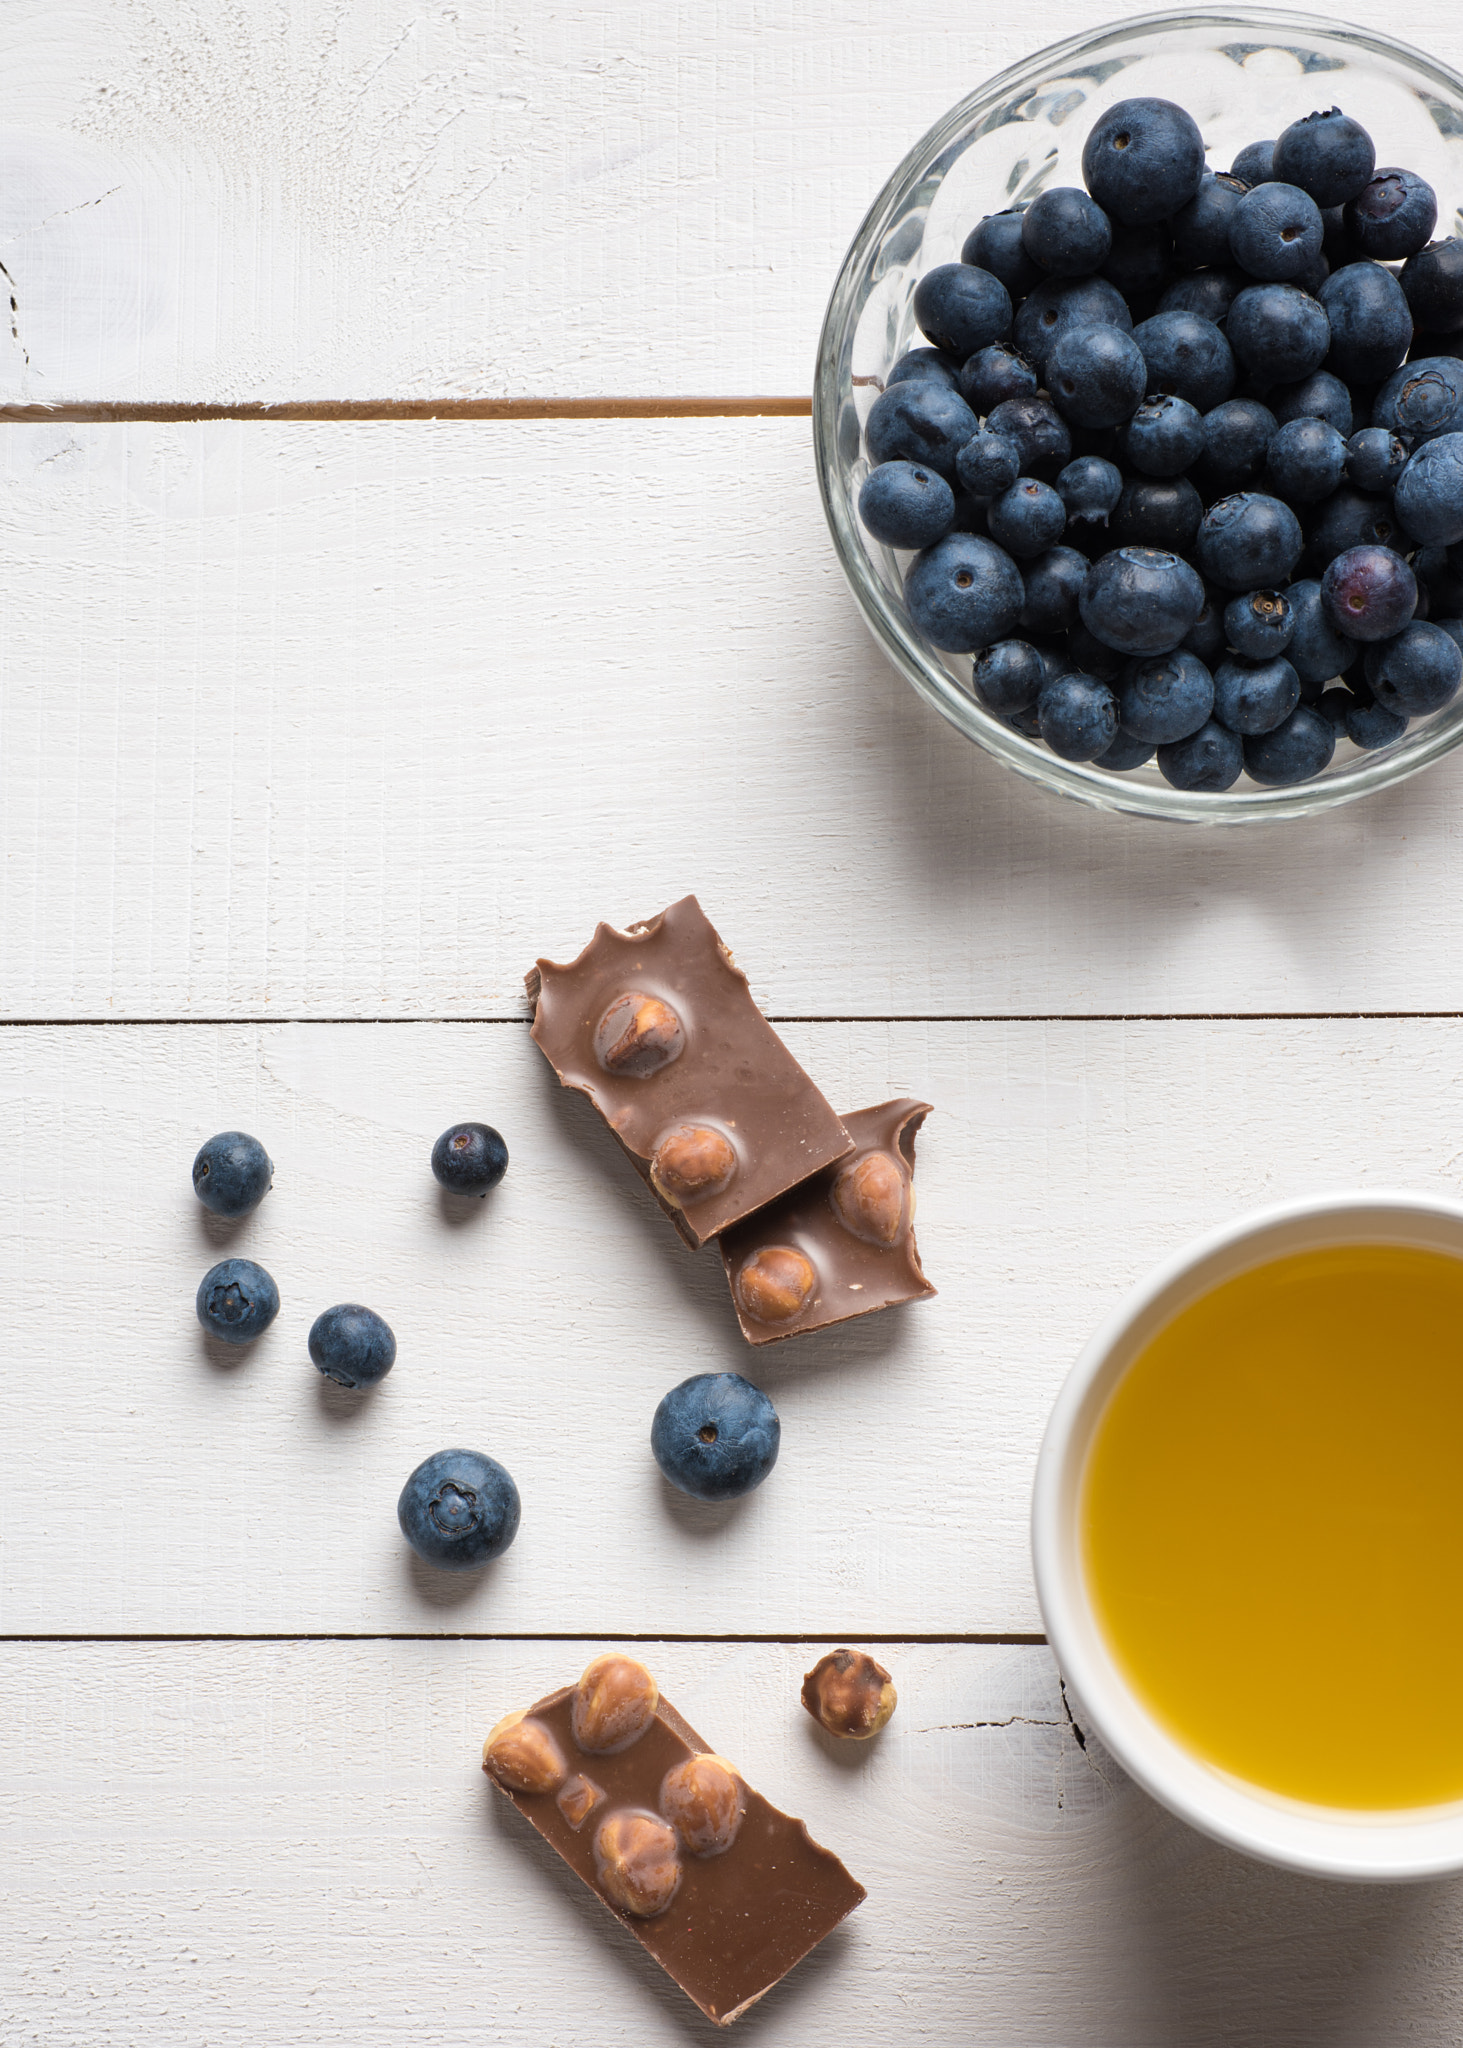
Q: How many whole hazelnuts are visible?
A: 9